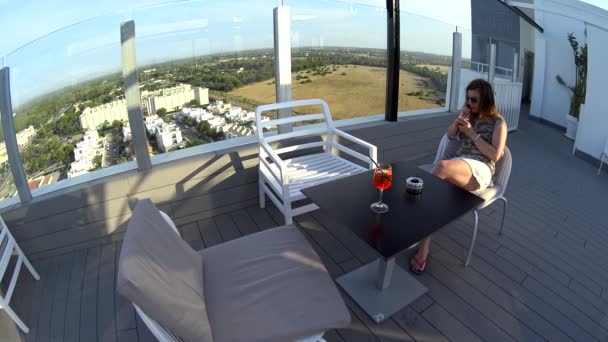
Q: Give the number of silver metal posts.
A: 6